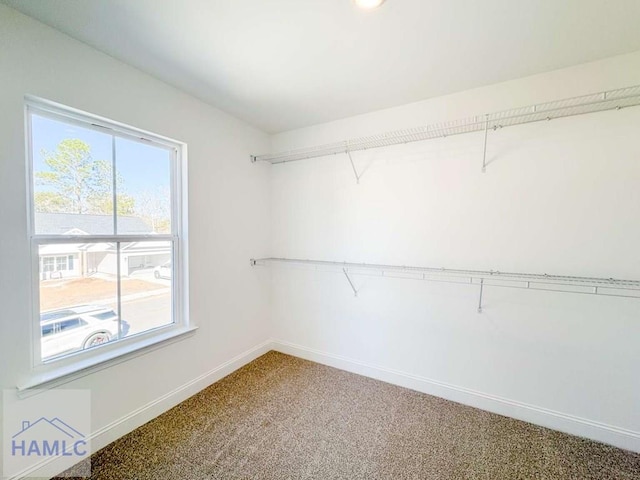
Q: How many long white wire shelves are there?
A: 2